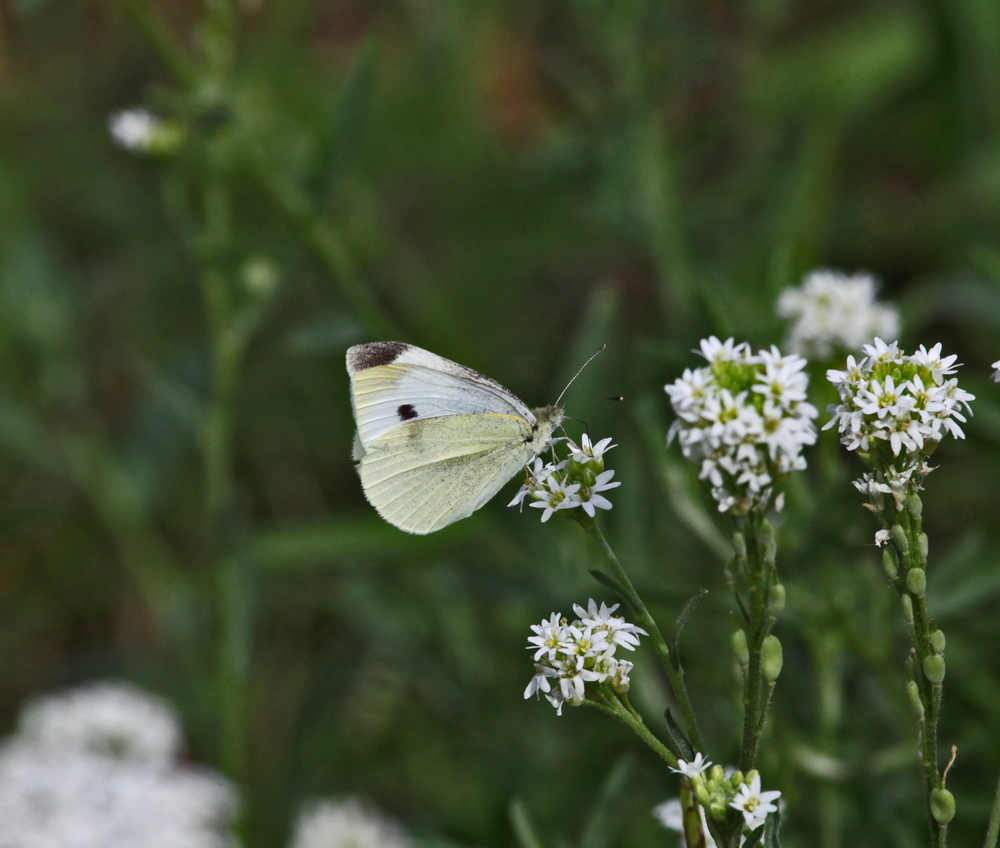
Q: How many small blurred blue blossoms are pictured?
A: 0